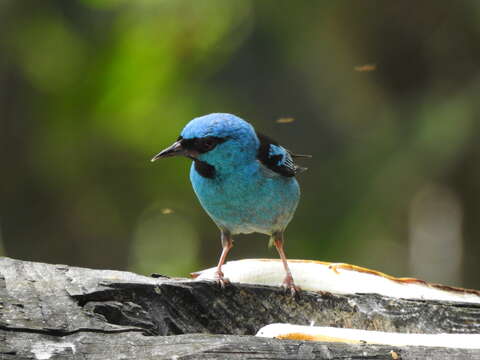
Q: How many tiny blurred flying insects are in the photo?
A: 3